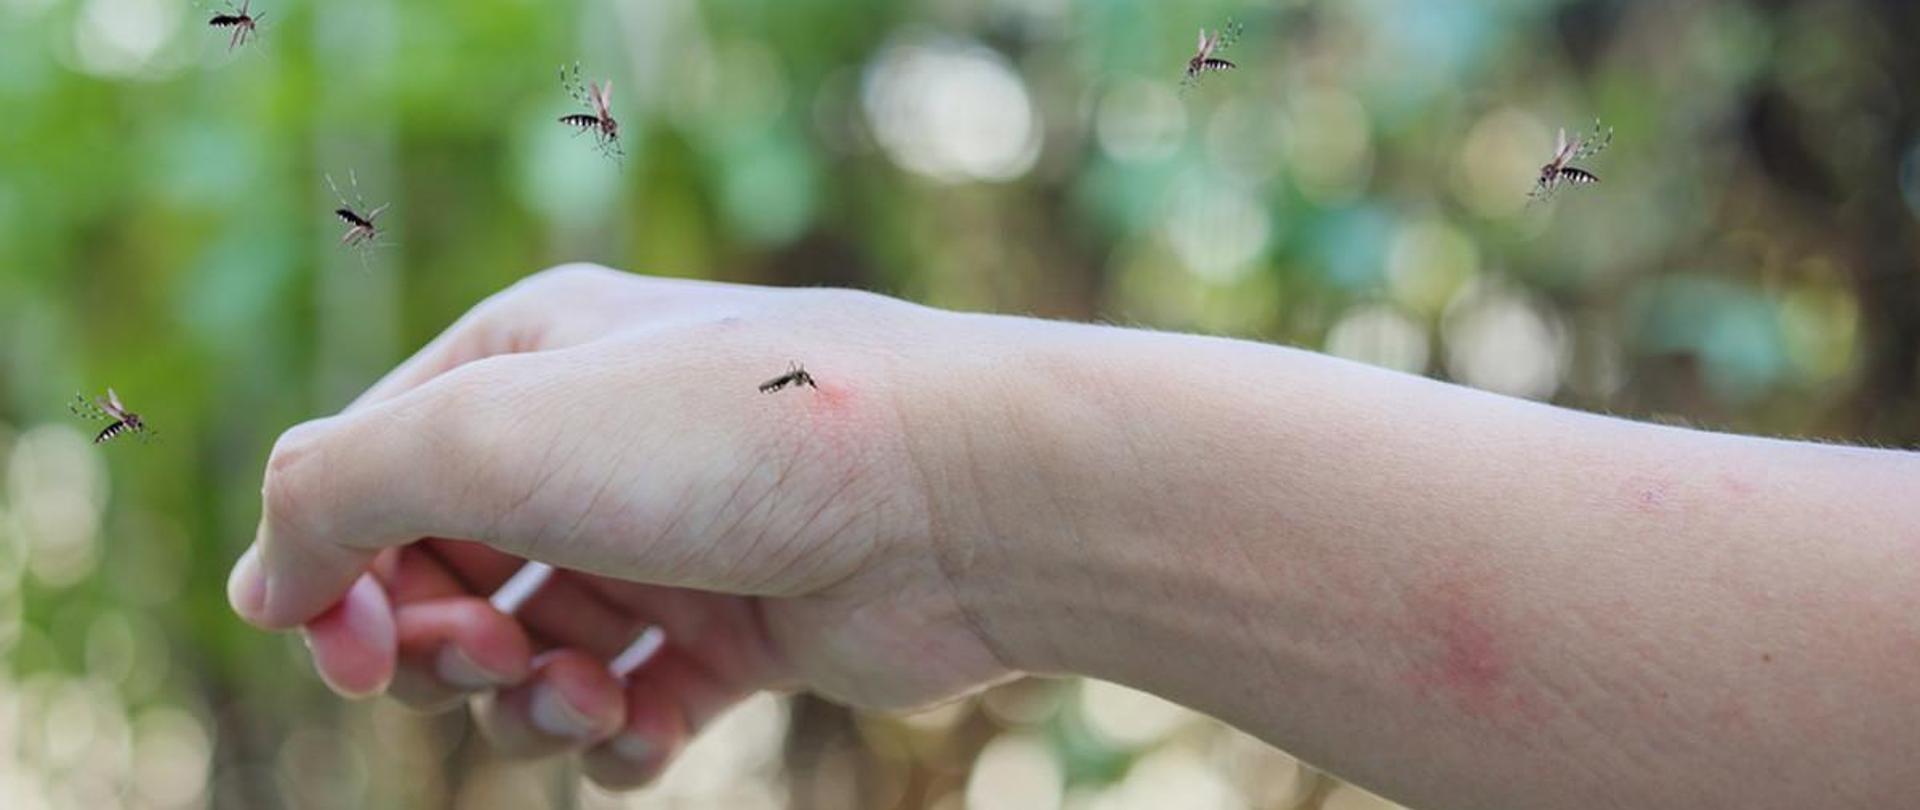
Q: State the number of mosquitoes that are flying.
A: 6